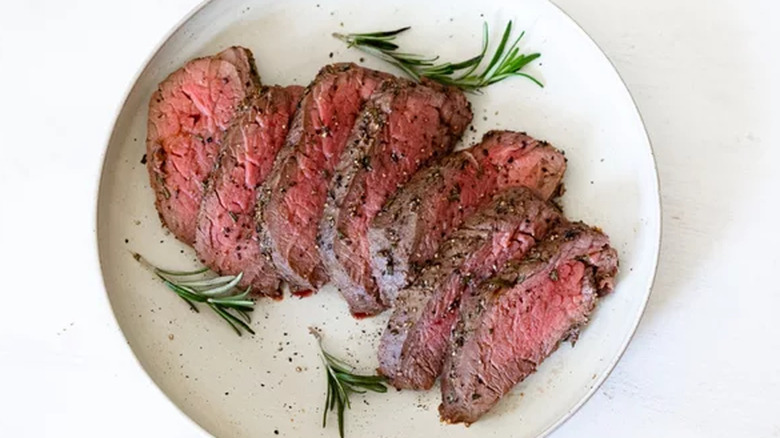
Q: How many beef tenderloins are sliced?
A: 7